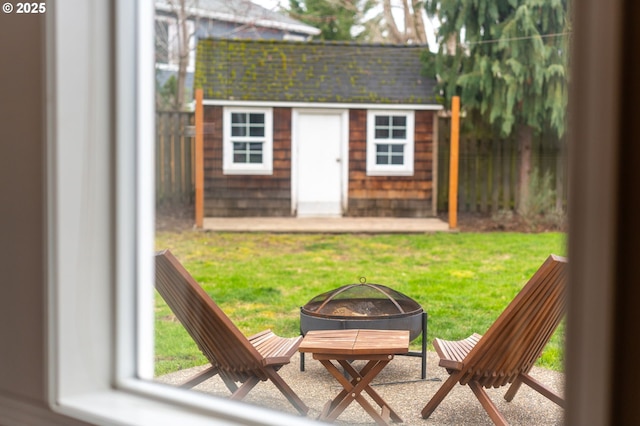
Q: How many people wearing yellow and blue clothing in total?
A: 0